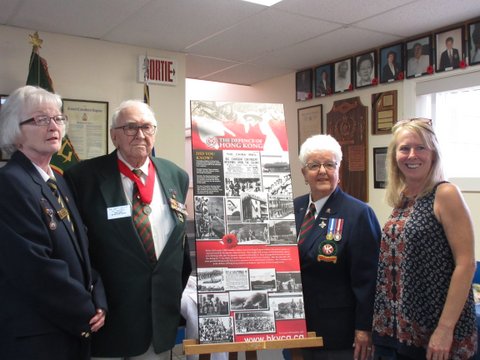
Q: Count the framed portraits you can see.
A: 8